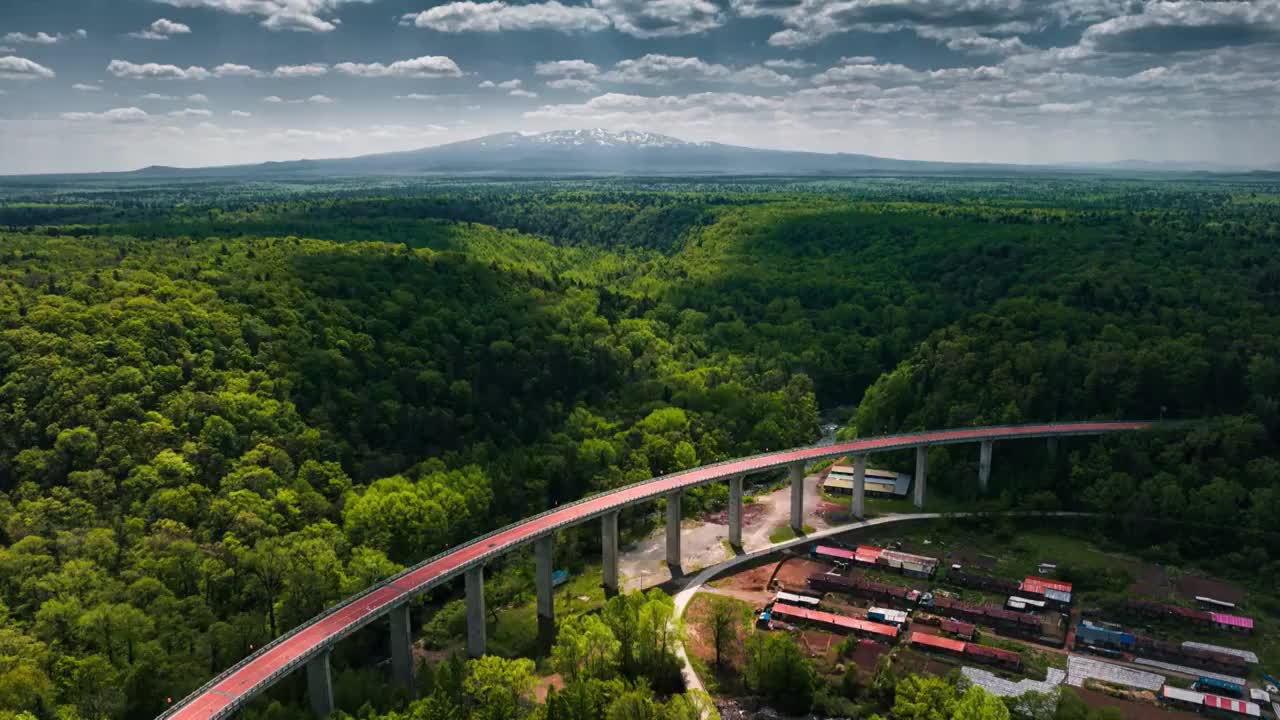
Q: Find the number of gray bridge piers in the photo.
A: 12